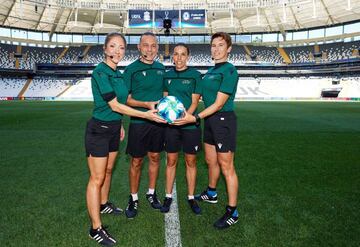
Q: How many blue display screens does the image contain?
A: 3